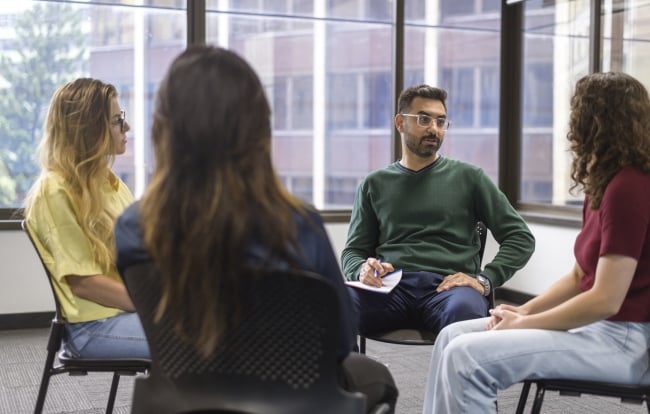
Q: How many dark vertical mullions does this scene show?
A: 4